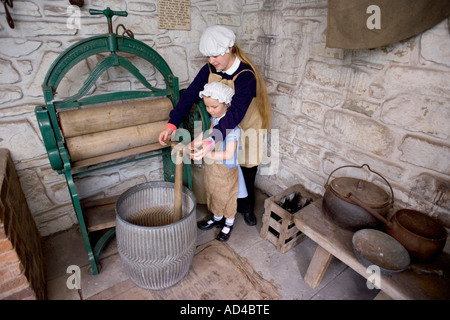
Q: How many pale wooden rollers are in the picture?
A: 2